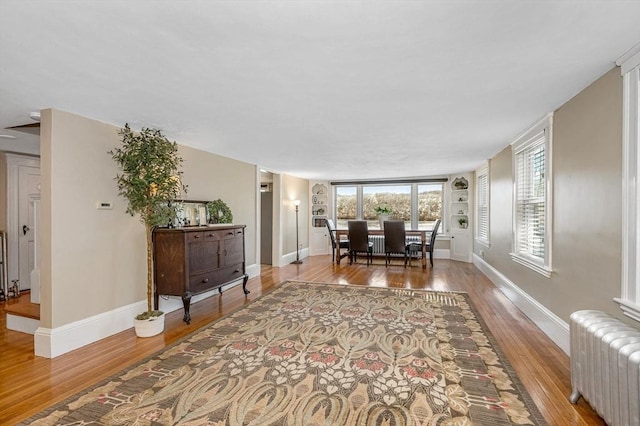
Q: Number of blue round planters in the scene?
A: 0